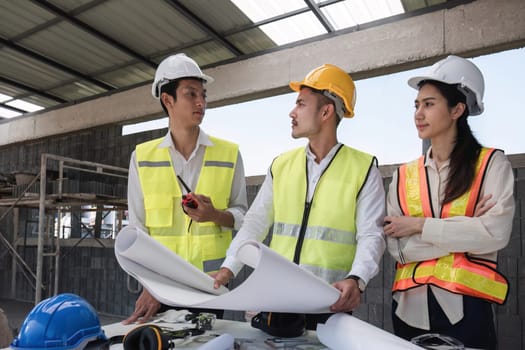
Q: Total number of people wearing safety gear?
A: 3